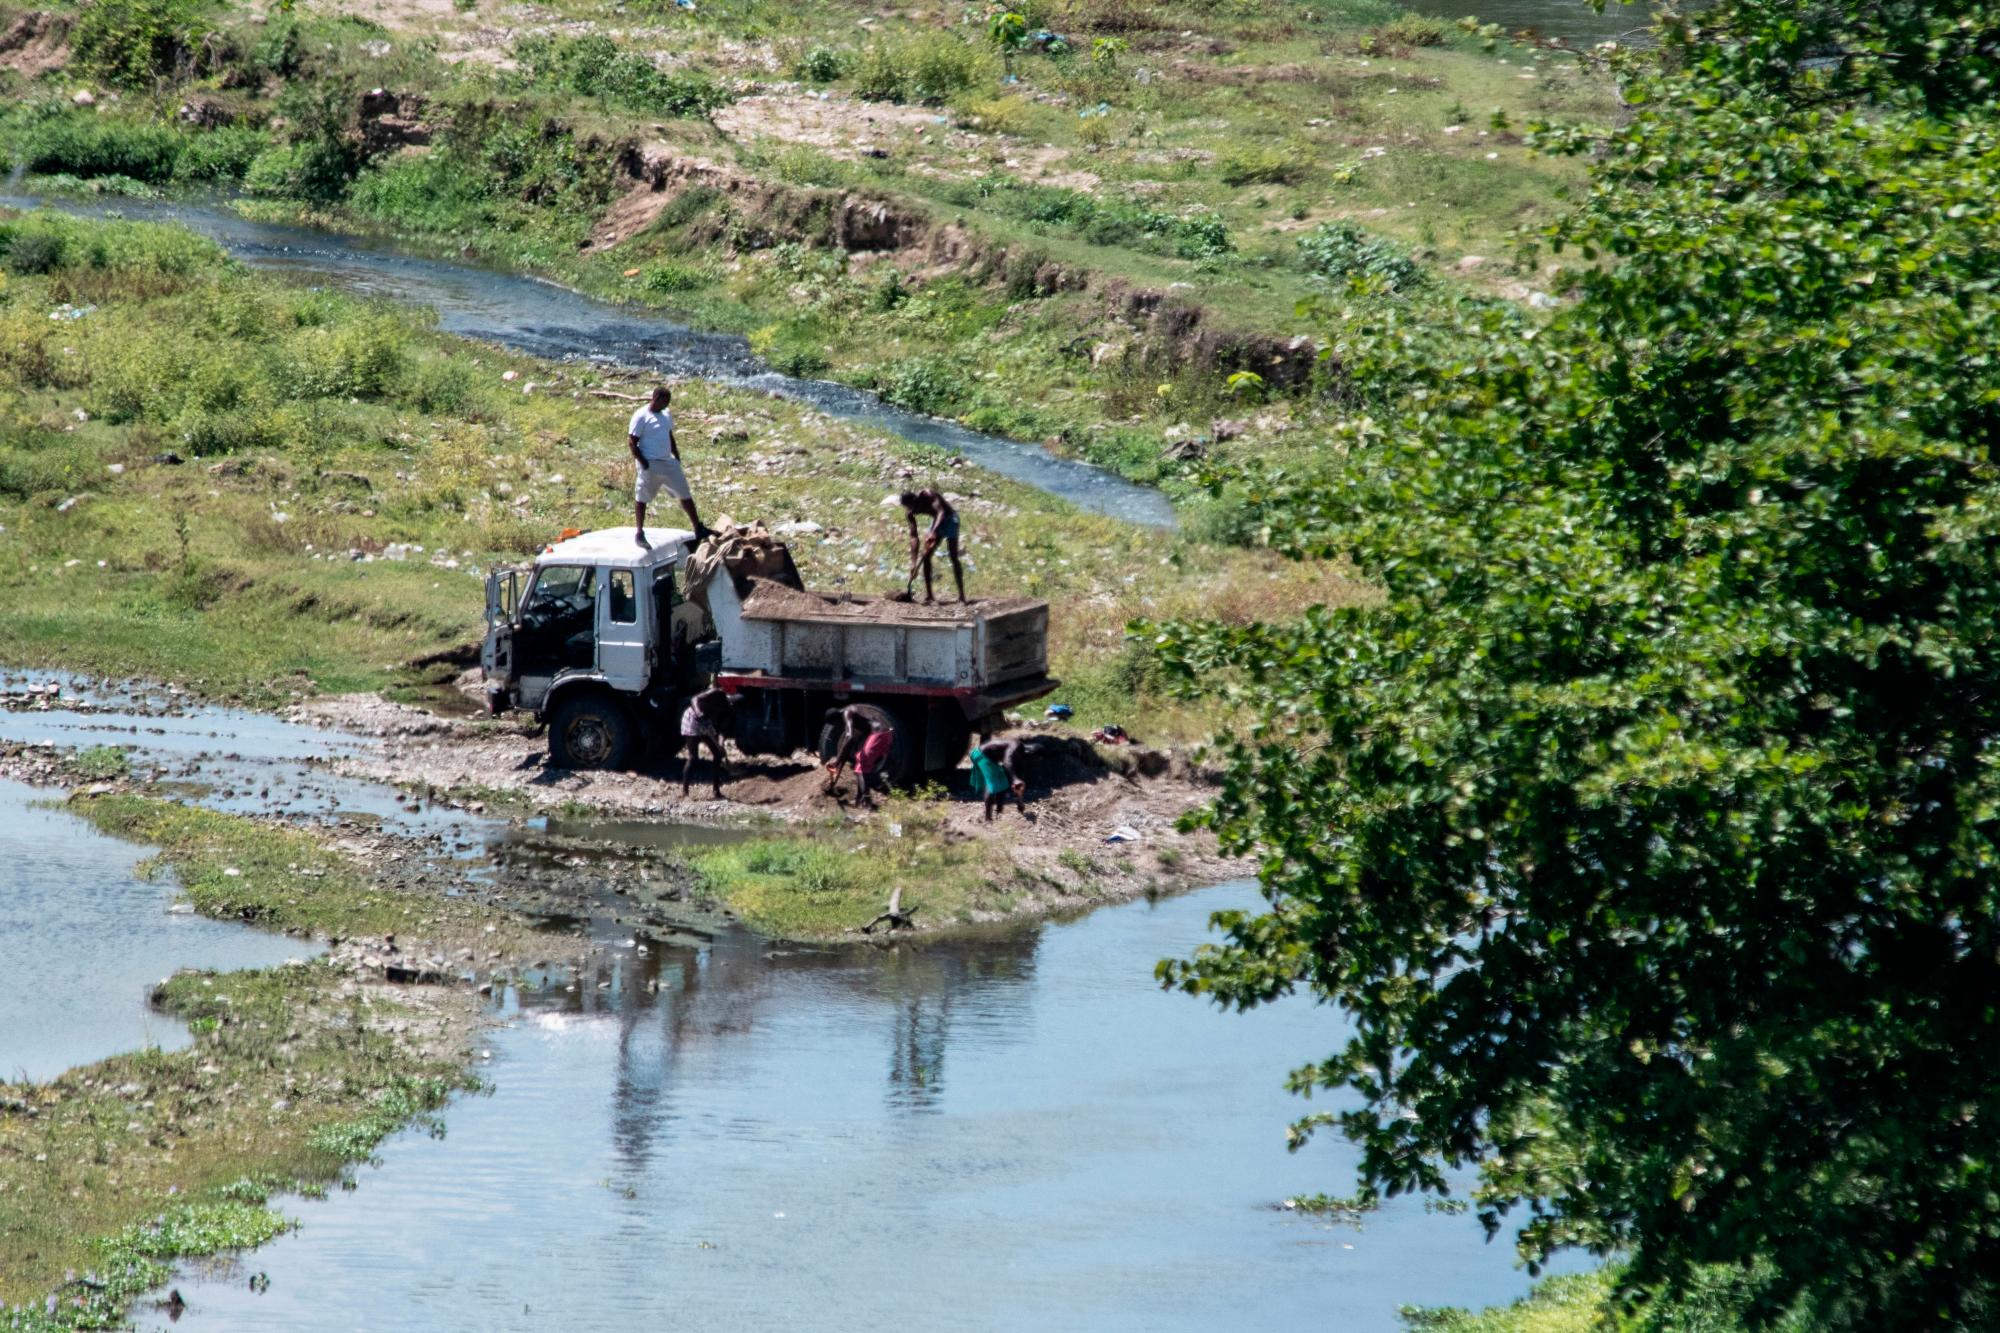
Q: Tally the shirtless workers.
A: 4